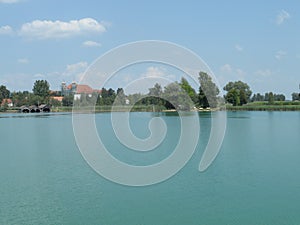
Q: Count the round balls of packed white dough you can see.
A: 0